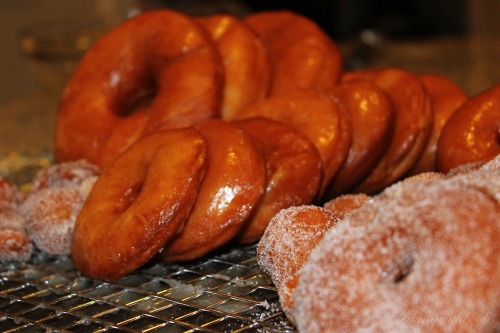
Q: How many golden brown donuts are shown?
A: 11